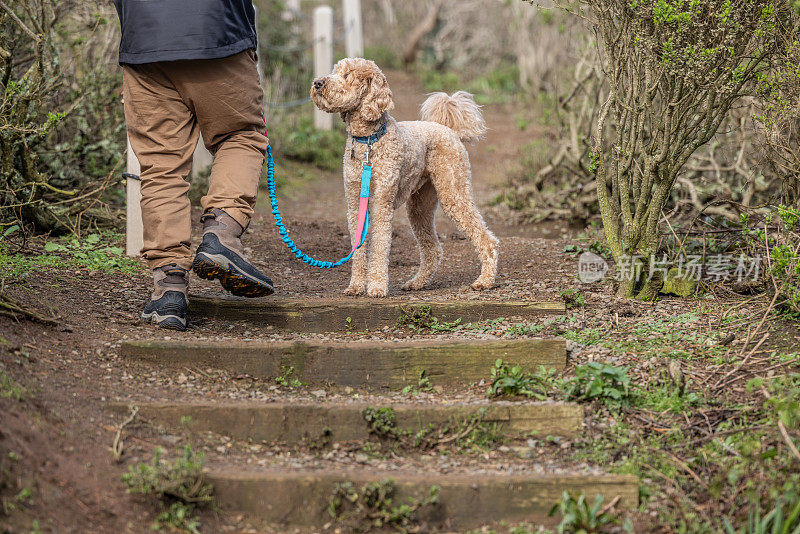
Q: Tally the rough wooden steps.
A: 4